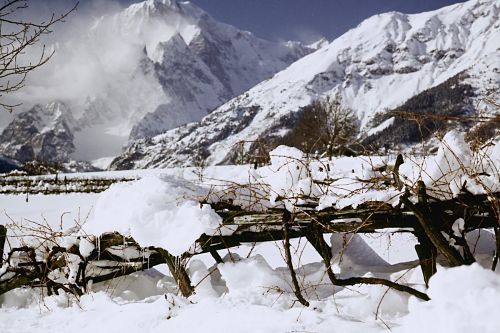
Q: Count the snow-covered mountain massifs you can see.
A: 2